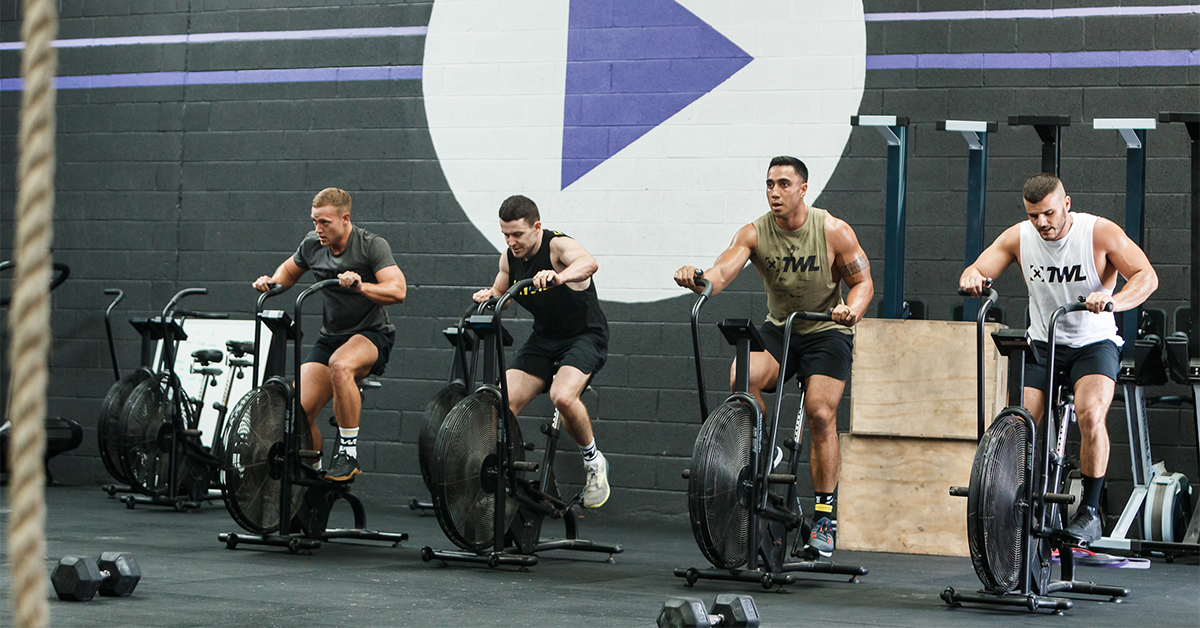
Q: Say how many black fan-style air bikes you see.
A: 7